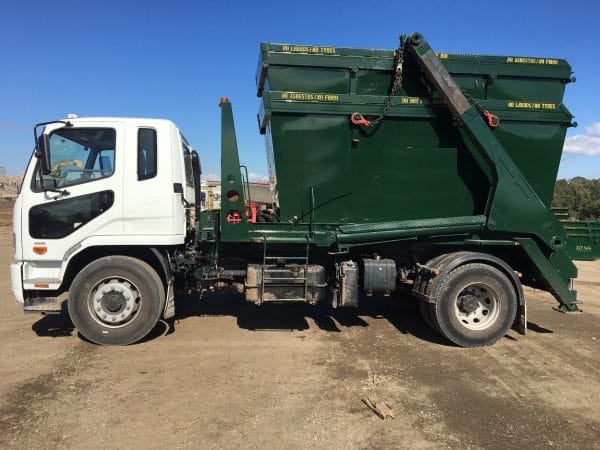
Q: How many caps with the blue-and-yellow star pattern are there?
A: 0